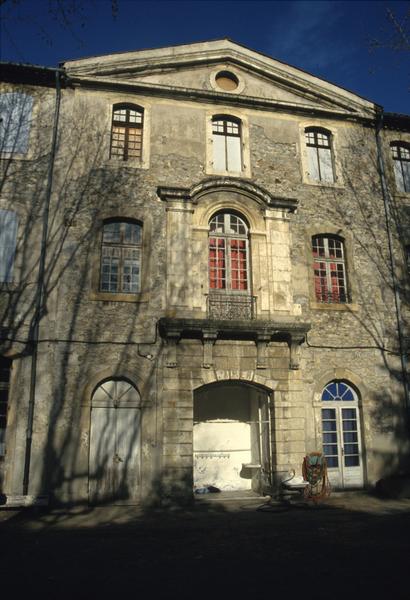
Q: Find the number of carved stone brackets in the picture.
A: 4